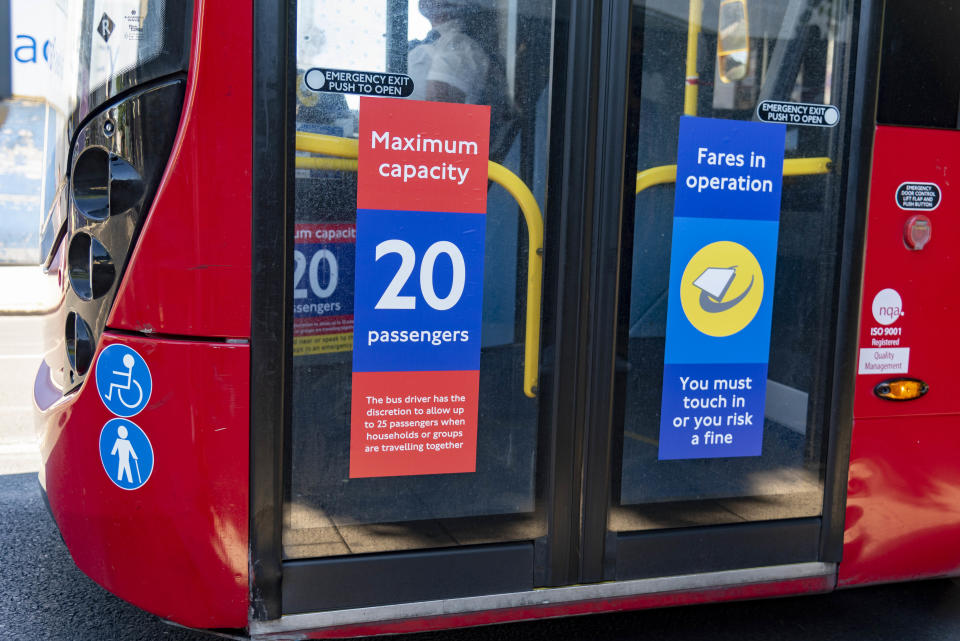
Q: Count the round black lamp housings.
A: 3